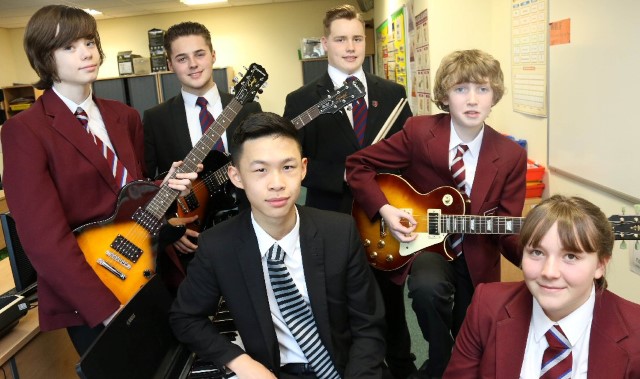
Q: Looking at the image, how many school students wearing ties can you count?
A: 6